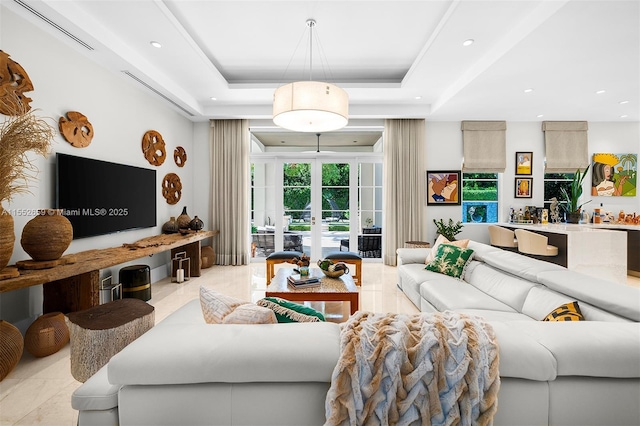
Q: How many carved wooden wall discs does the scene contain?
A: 5